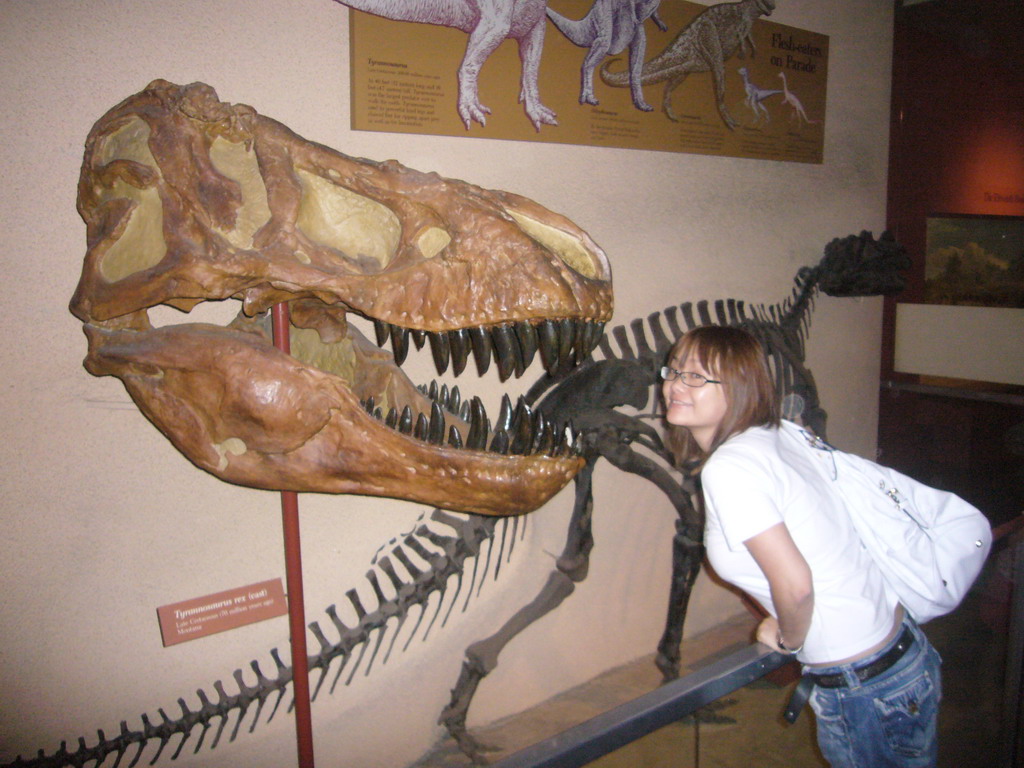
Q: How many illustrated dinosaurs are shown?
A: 5